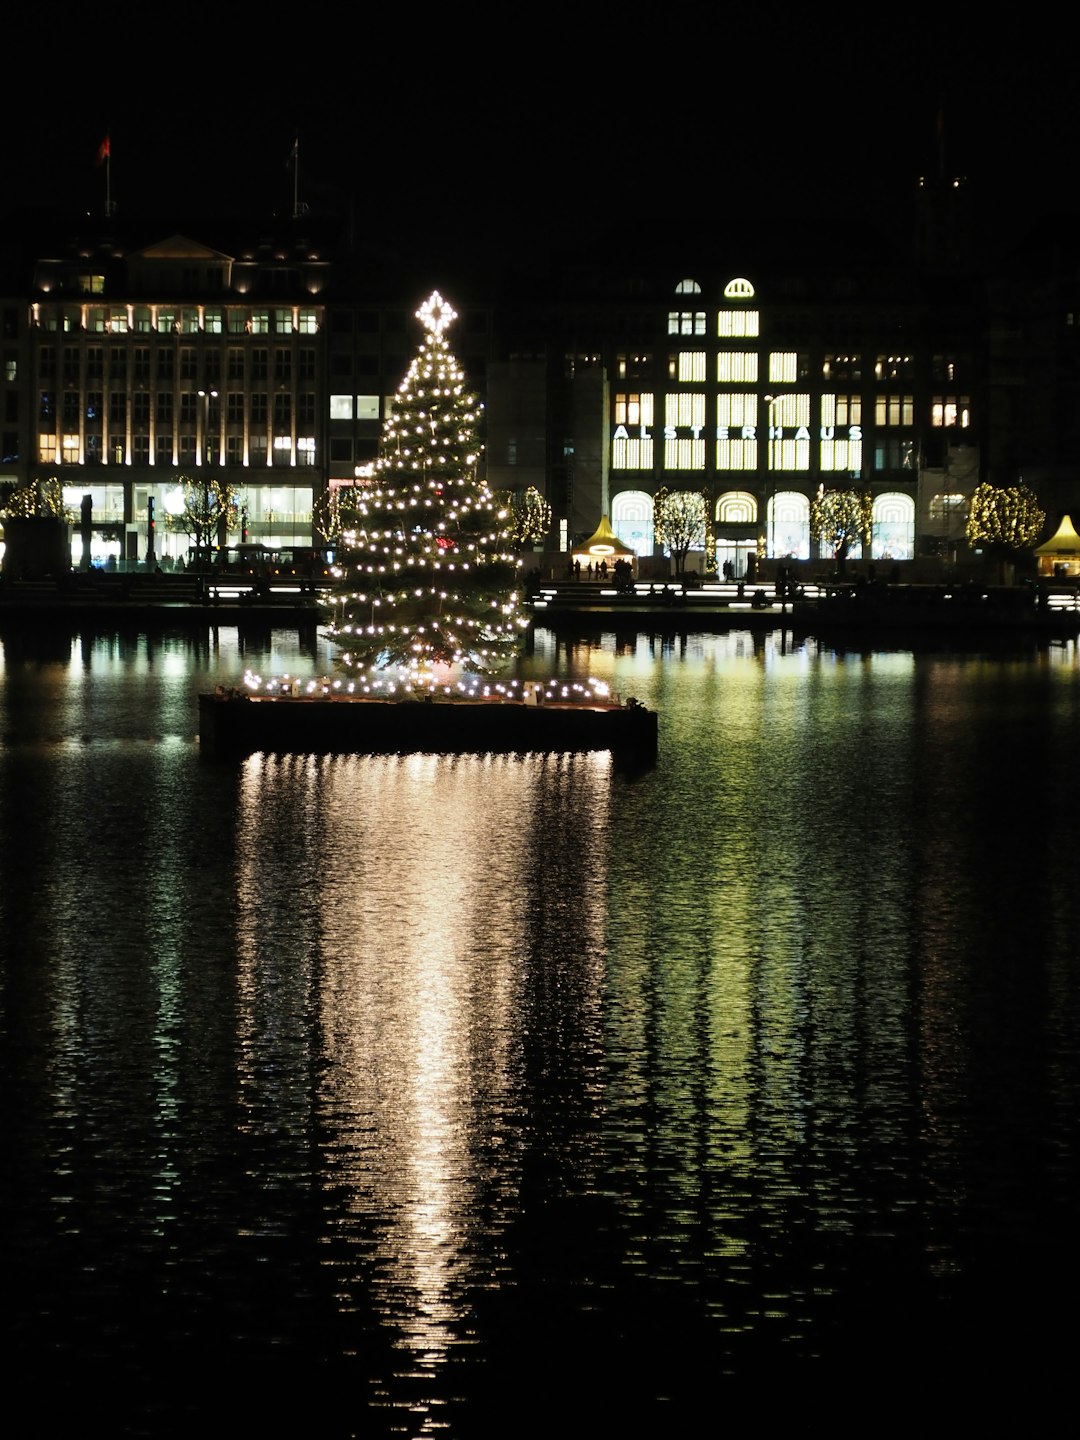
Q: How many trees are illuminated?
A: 8